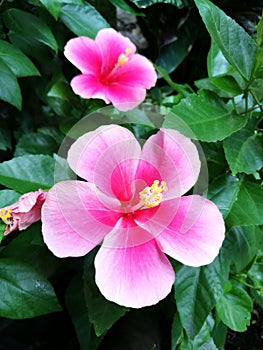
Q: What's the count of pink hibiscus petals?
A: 10